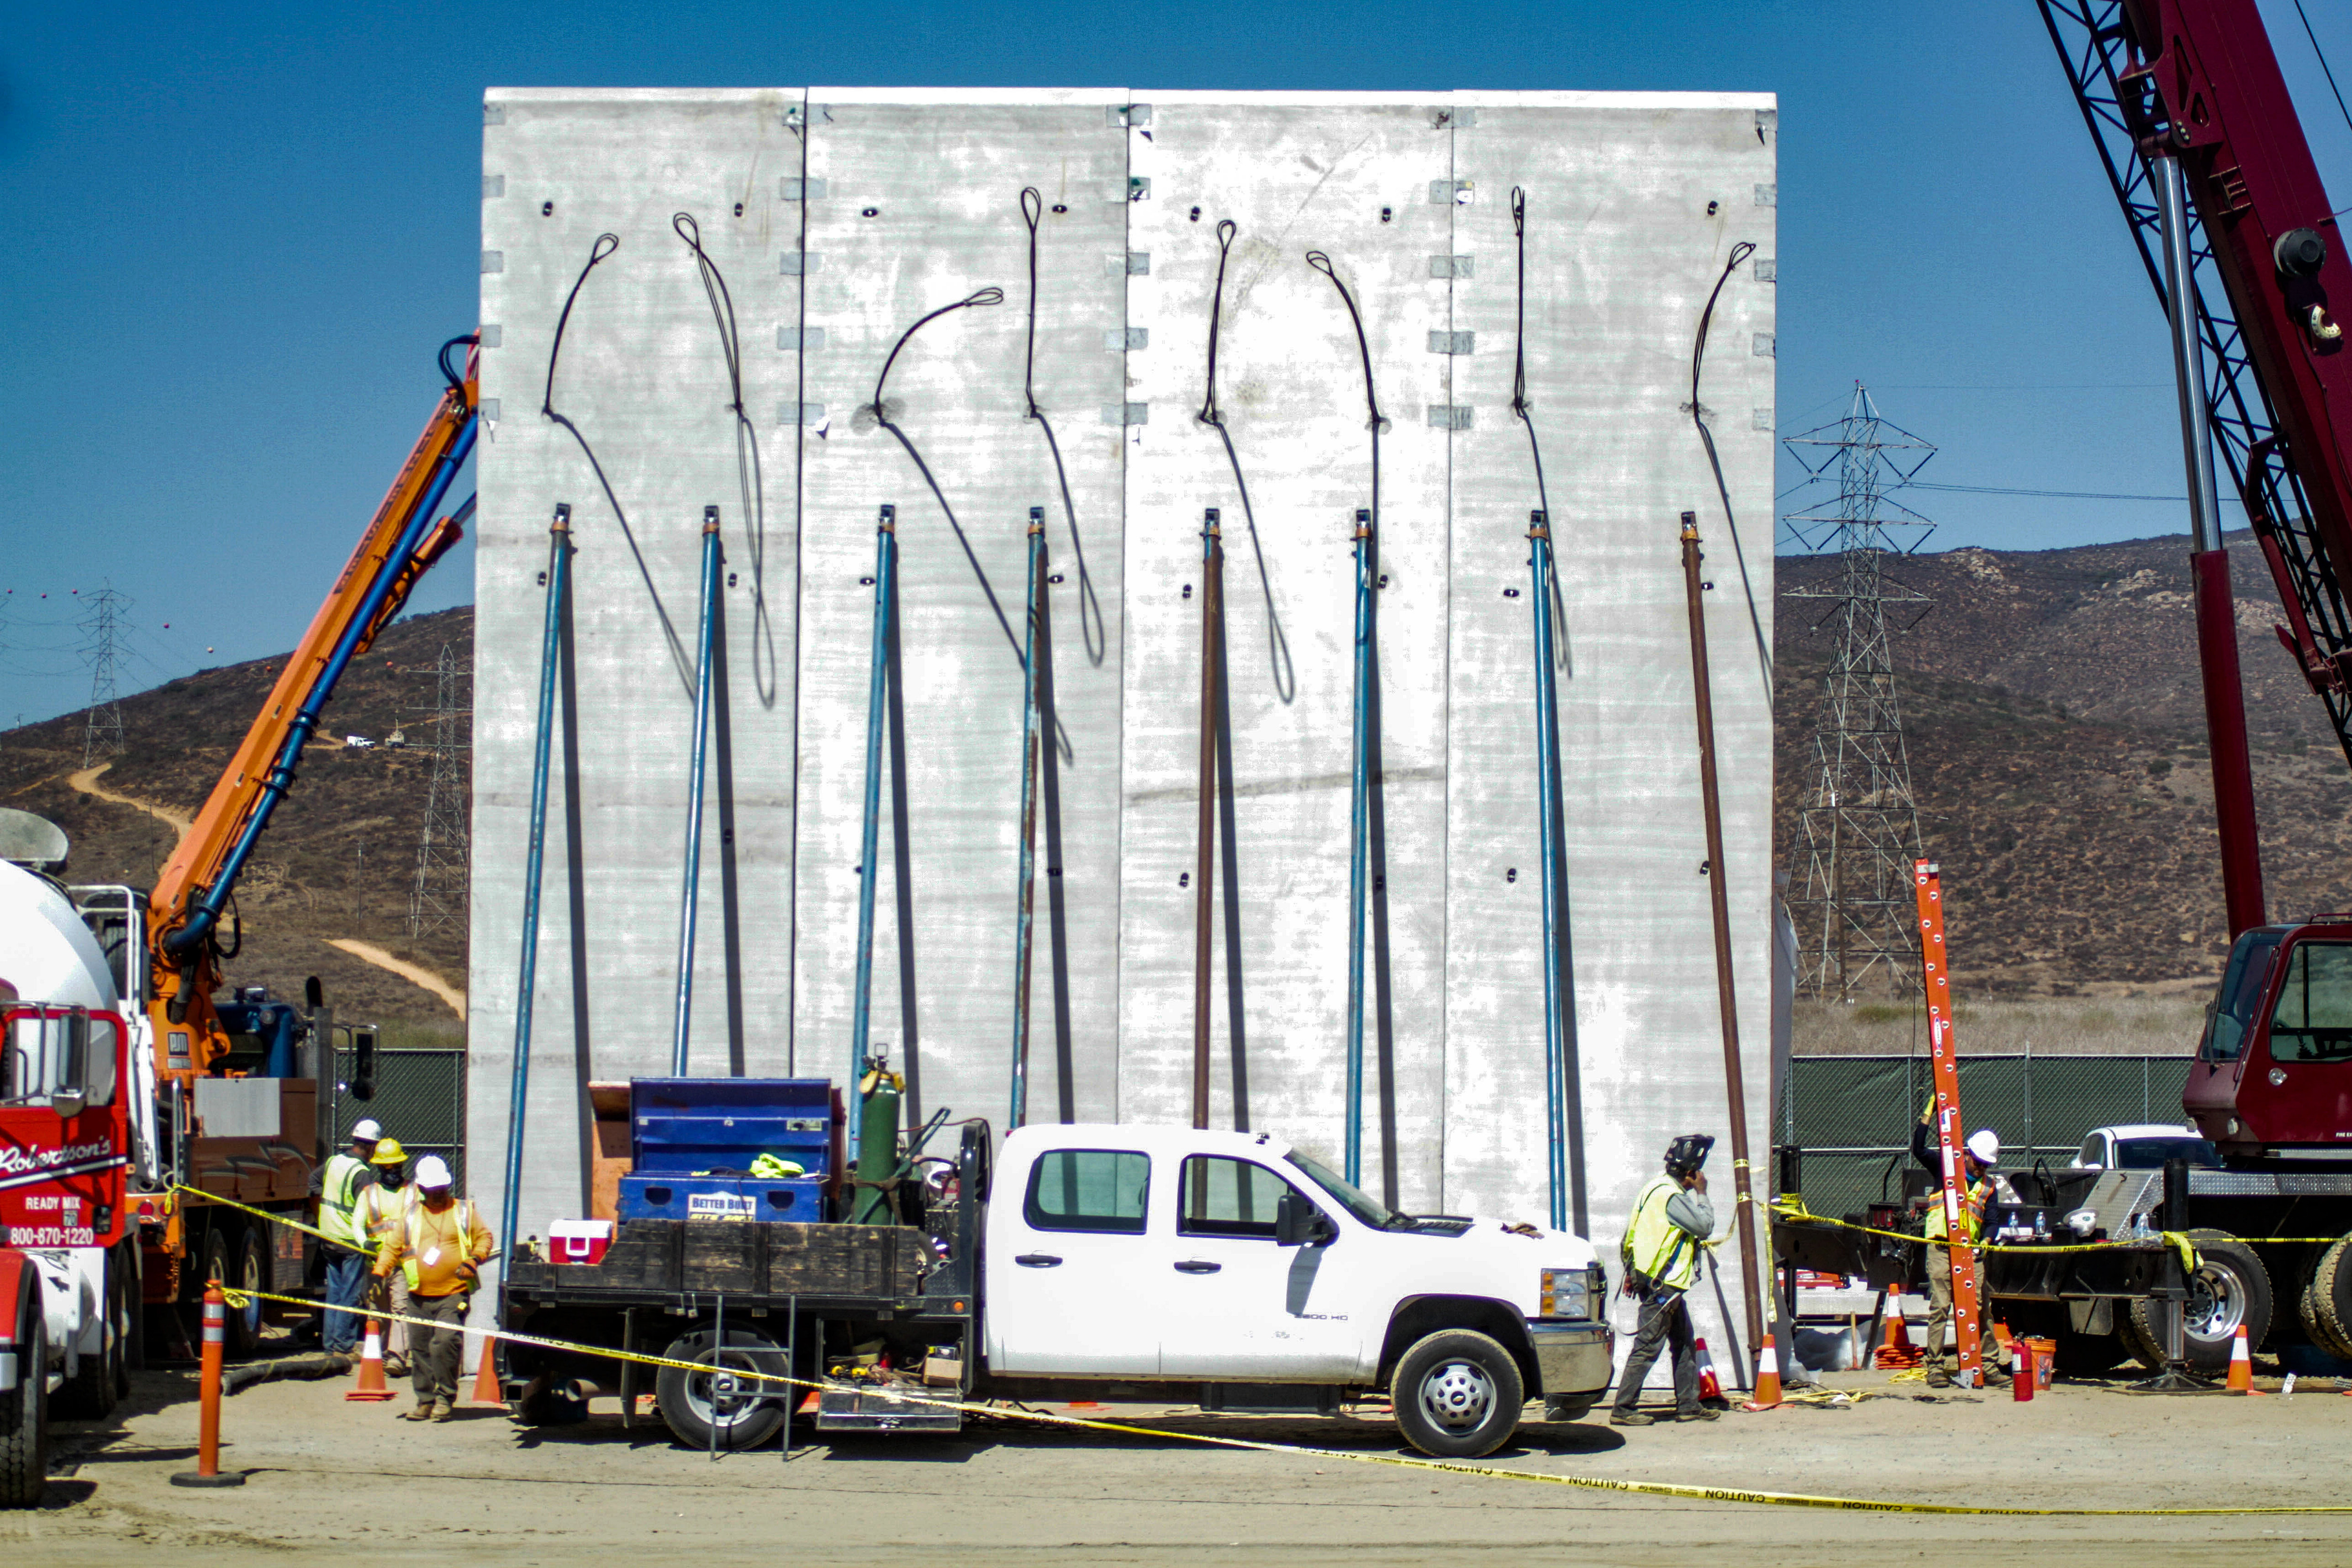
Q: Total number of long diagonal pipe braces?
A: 8